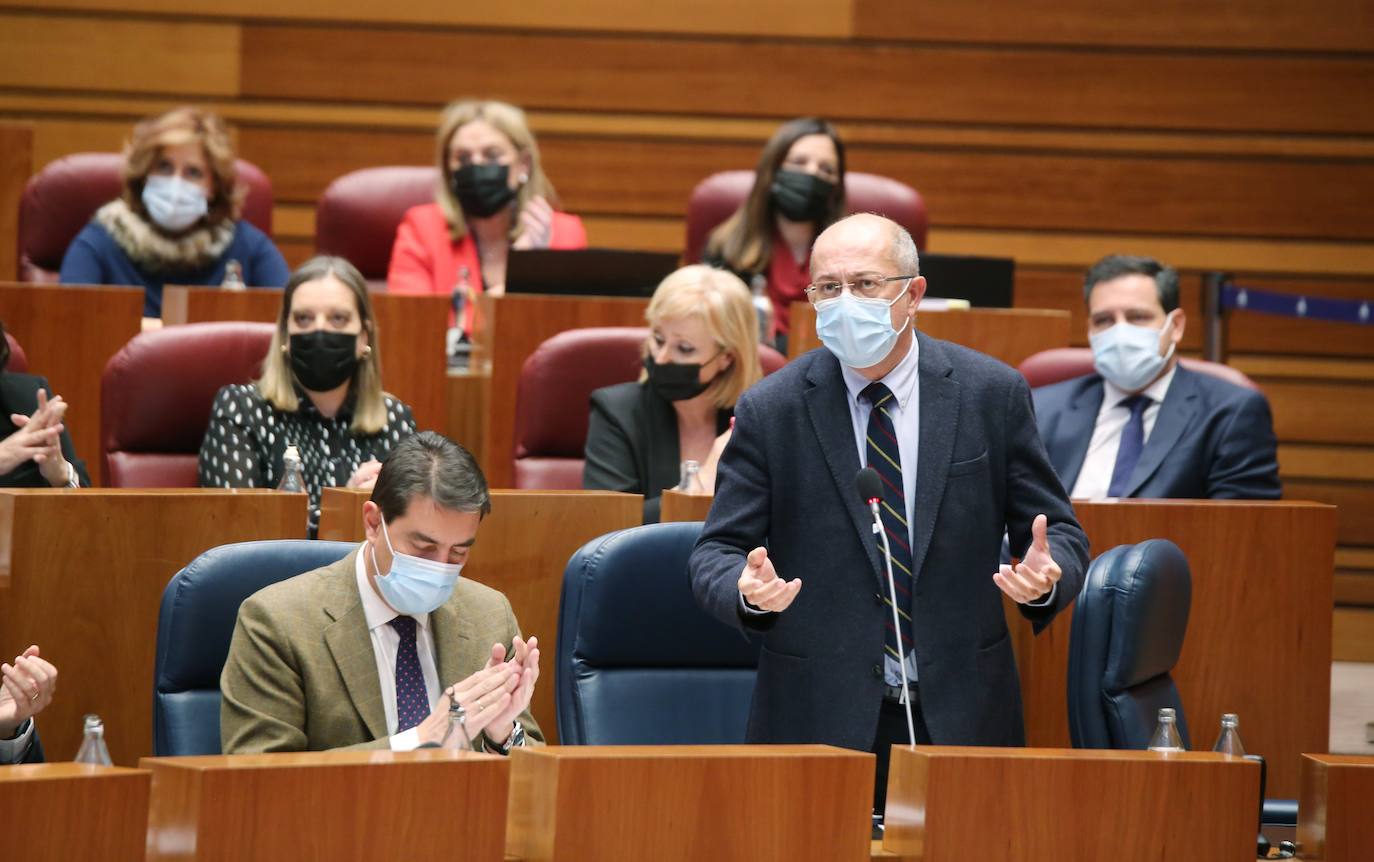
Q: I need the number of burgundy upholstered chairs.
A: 7